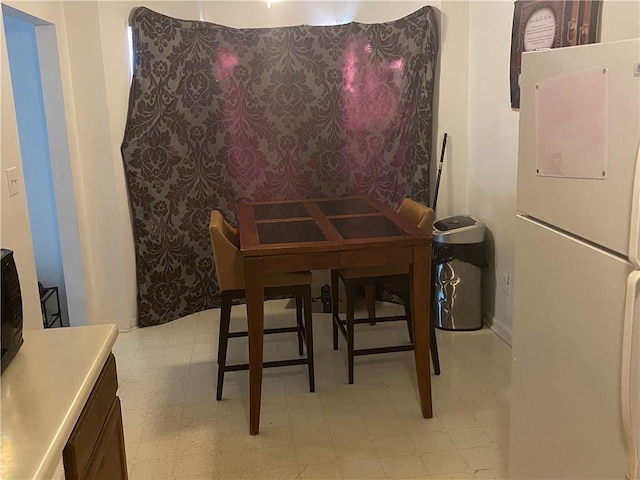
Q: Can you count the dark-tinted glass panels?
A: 4